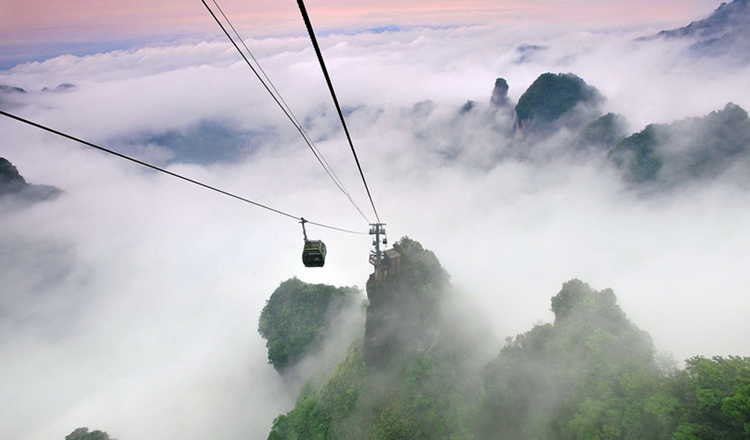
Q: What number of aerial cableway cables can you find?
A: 4